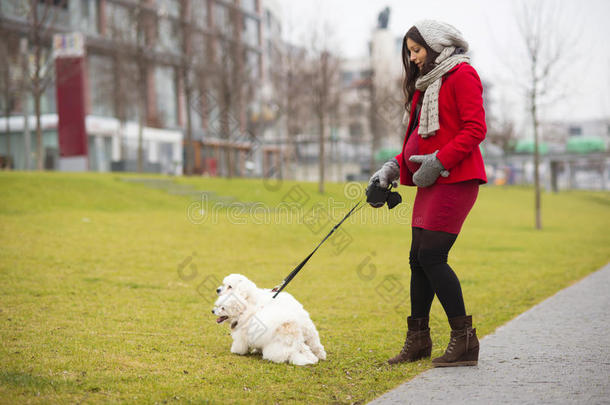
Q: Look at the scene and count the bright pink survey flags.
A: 0